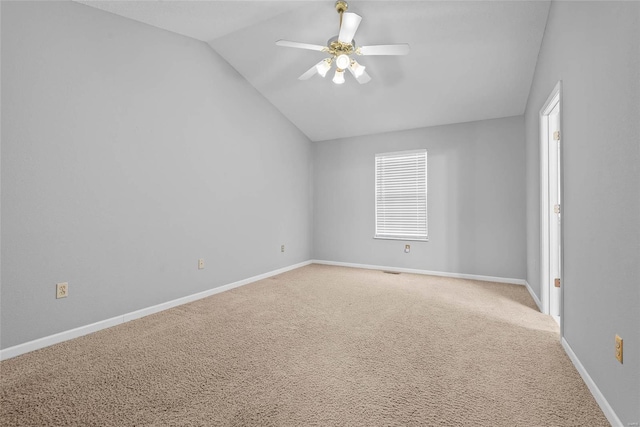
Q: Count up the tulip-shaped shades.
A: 4